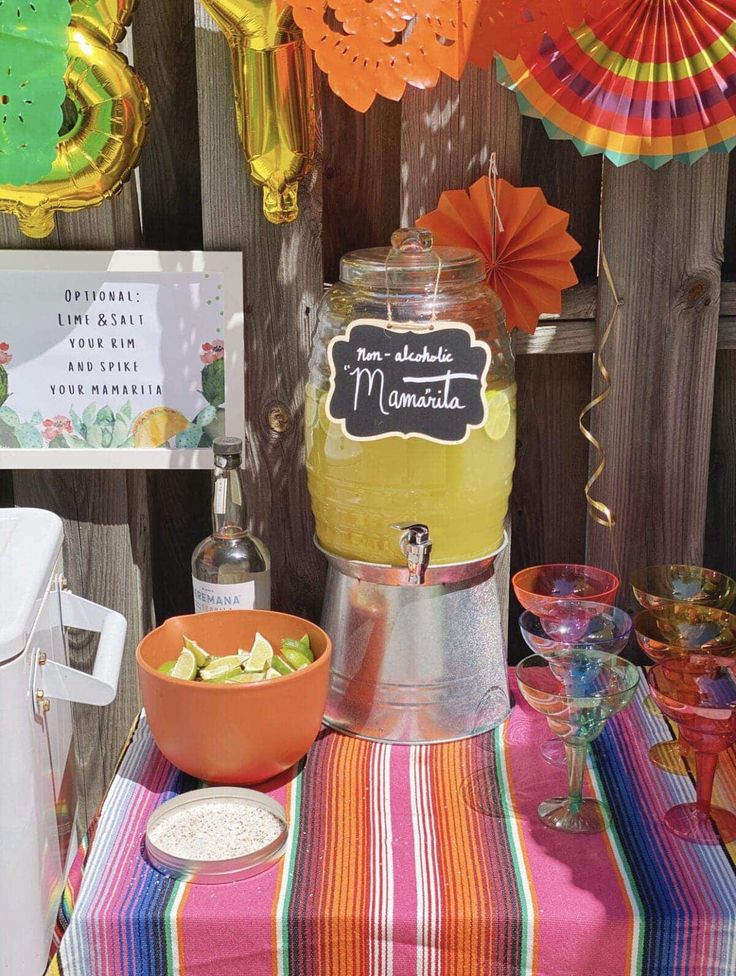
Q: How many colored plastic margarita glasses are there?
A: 6